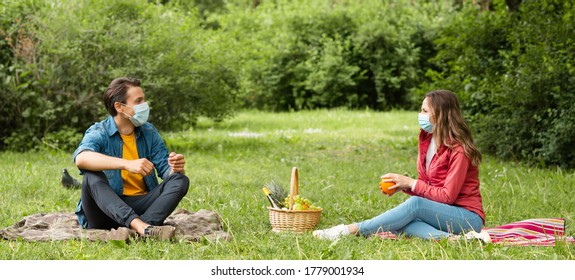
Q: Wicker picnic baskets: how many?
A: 1